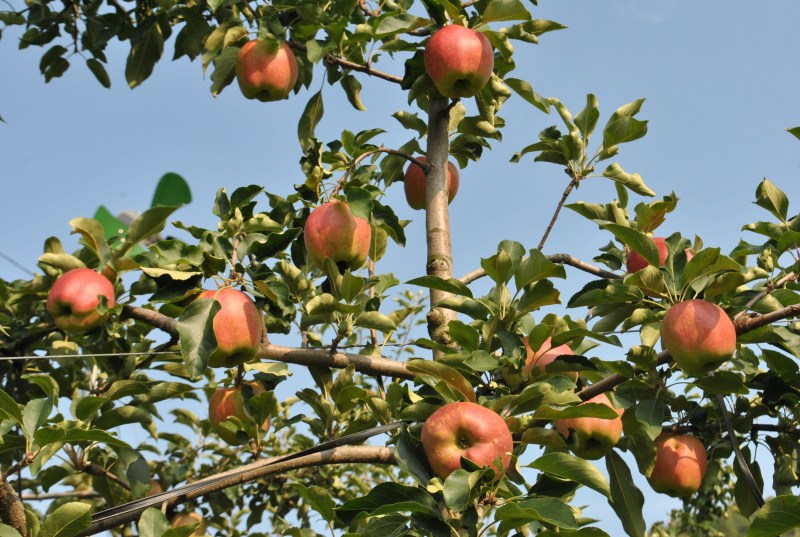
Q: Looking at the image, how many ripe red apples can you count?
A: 13